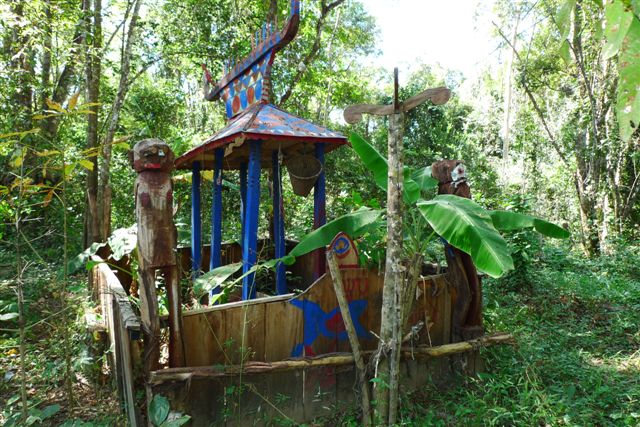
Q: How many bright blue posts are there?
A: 6